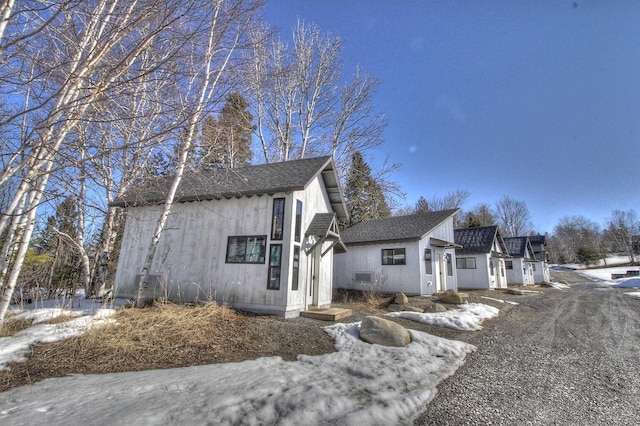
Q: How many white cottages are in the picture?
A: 5